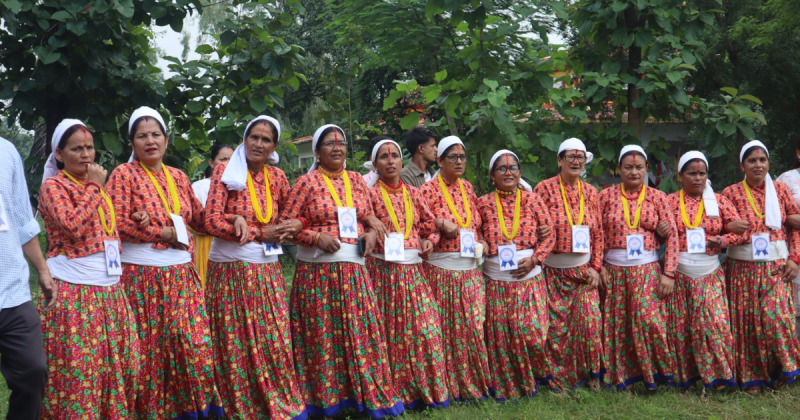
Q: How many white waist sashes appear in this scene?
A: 11